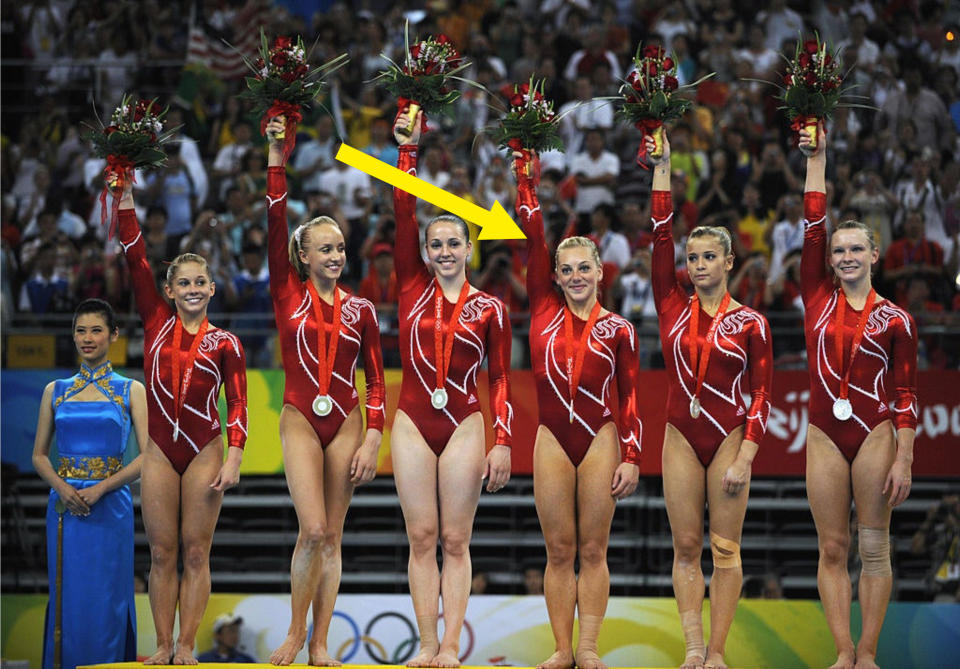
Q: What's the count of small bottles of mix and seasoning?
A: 0